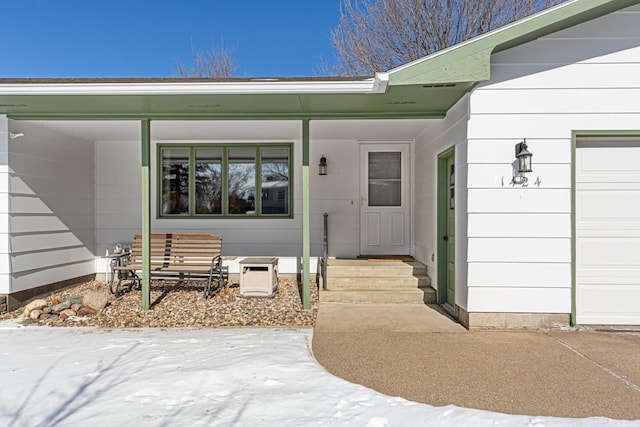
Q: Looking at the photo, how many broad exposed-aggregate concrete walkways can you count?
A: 1